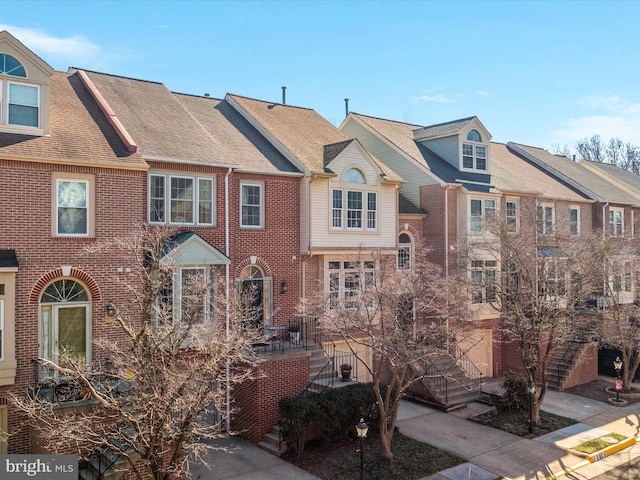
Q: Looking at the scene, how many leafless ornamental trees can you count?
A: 4